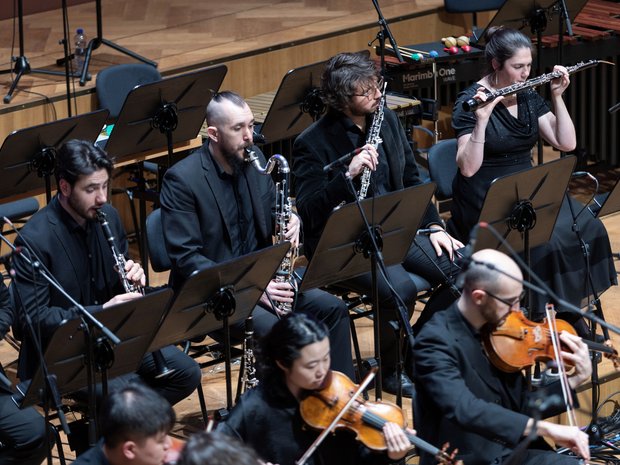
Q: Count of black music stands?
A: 9